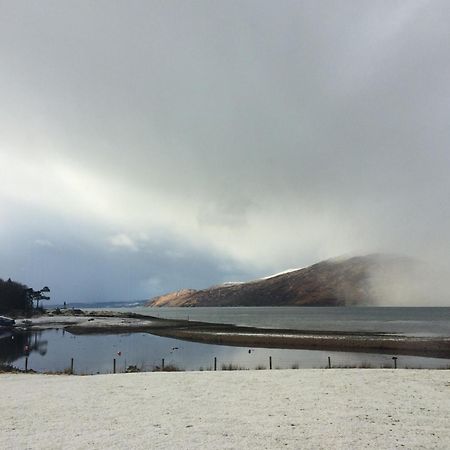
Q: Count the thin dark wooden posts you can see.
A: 8